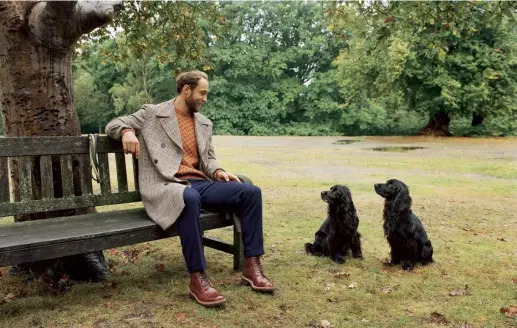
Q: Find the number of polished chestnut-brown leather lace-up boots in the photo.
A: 2